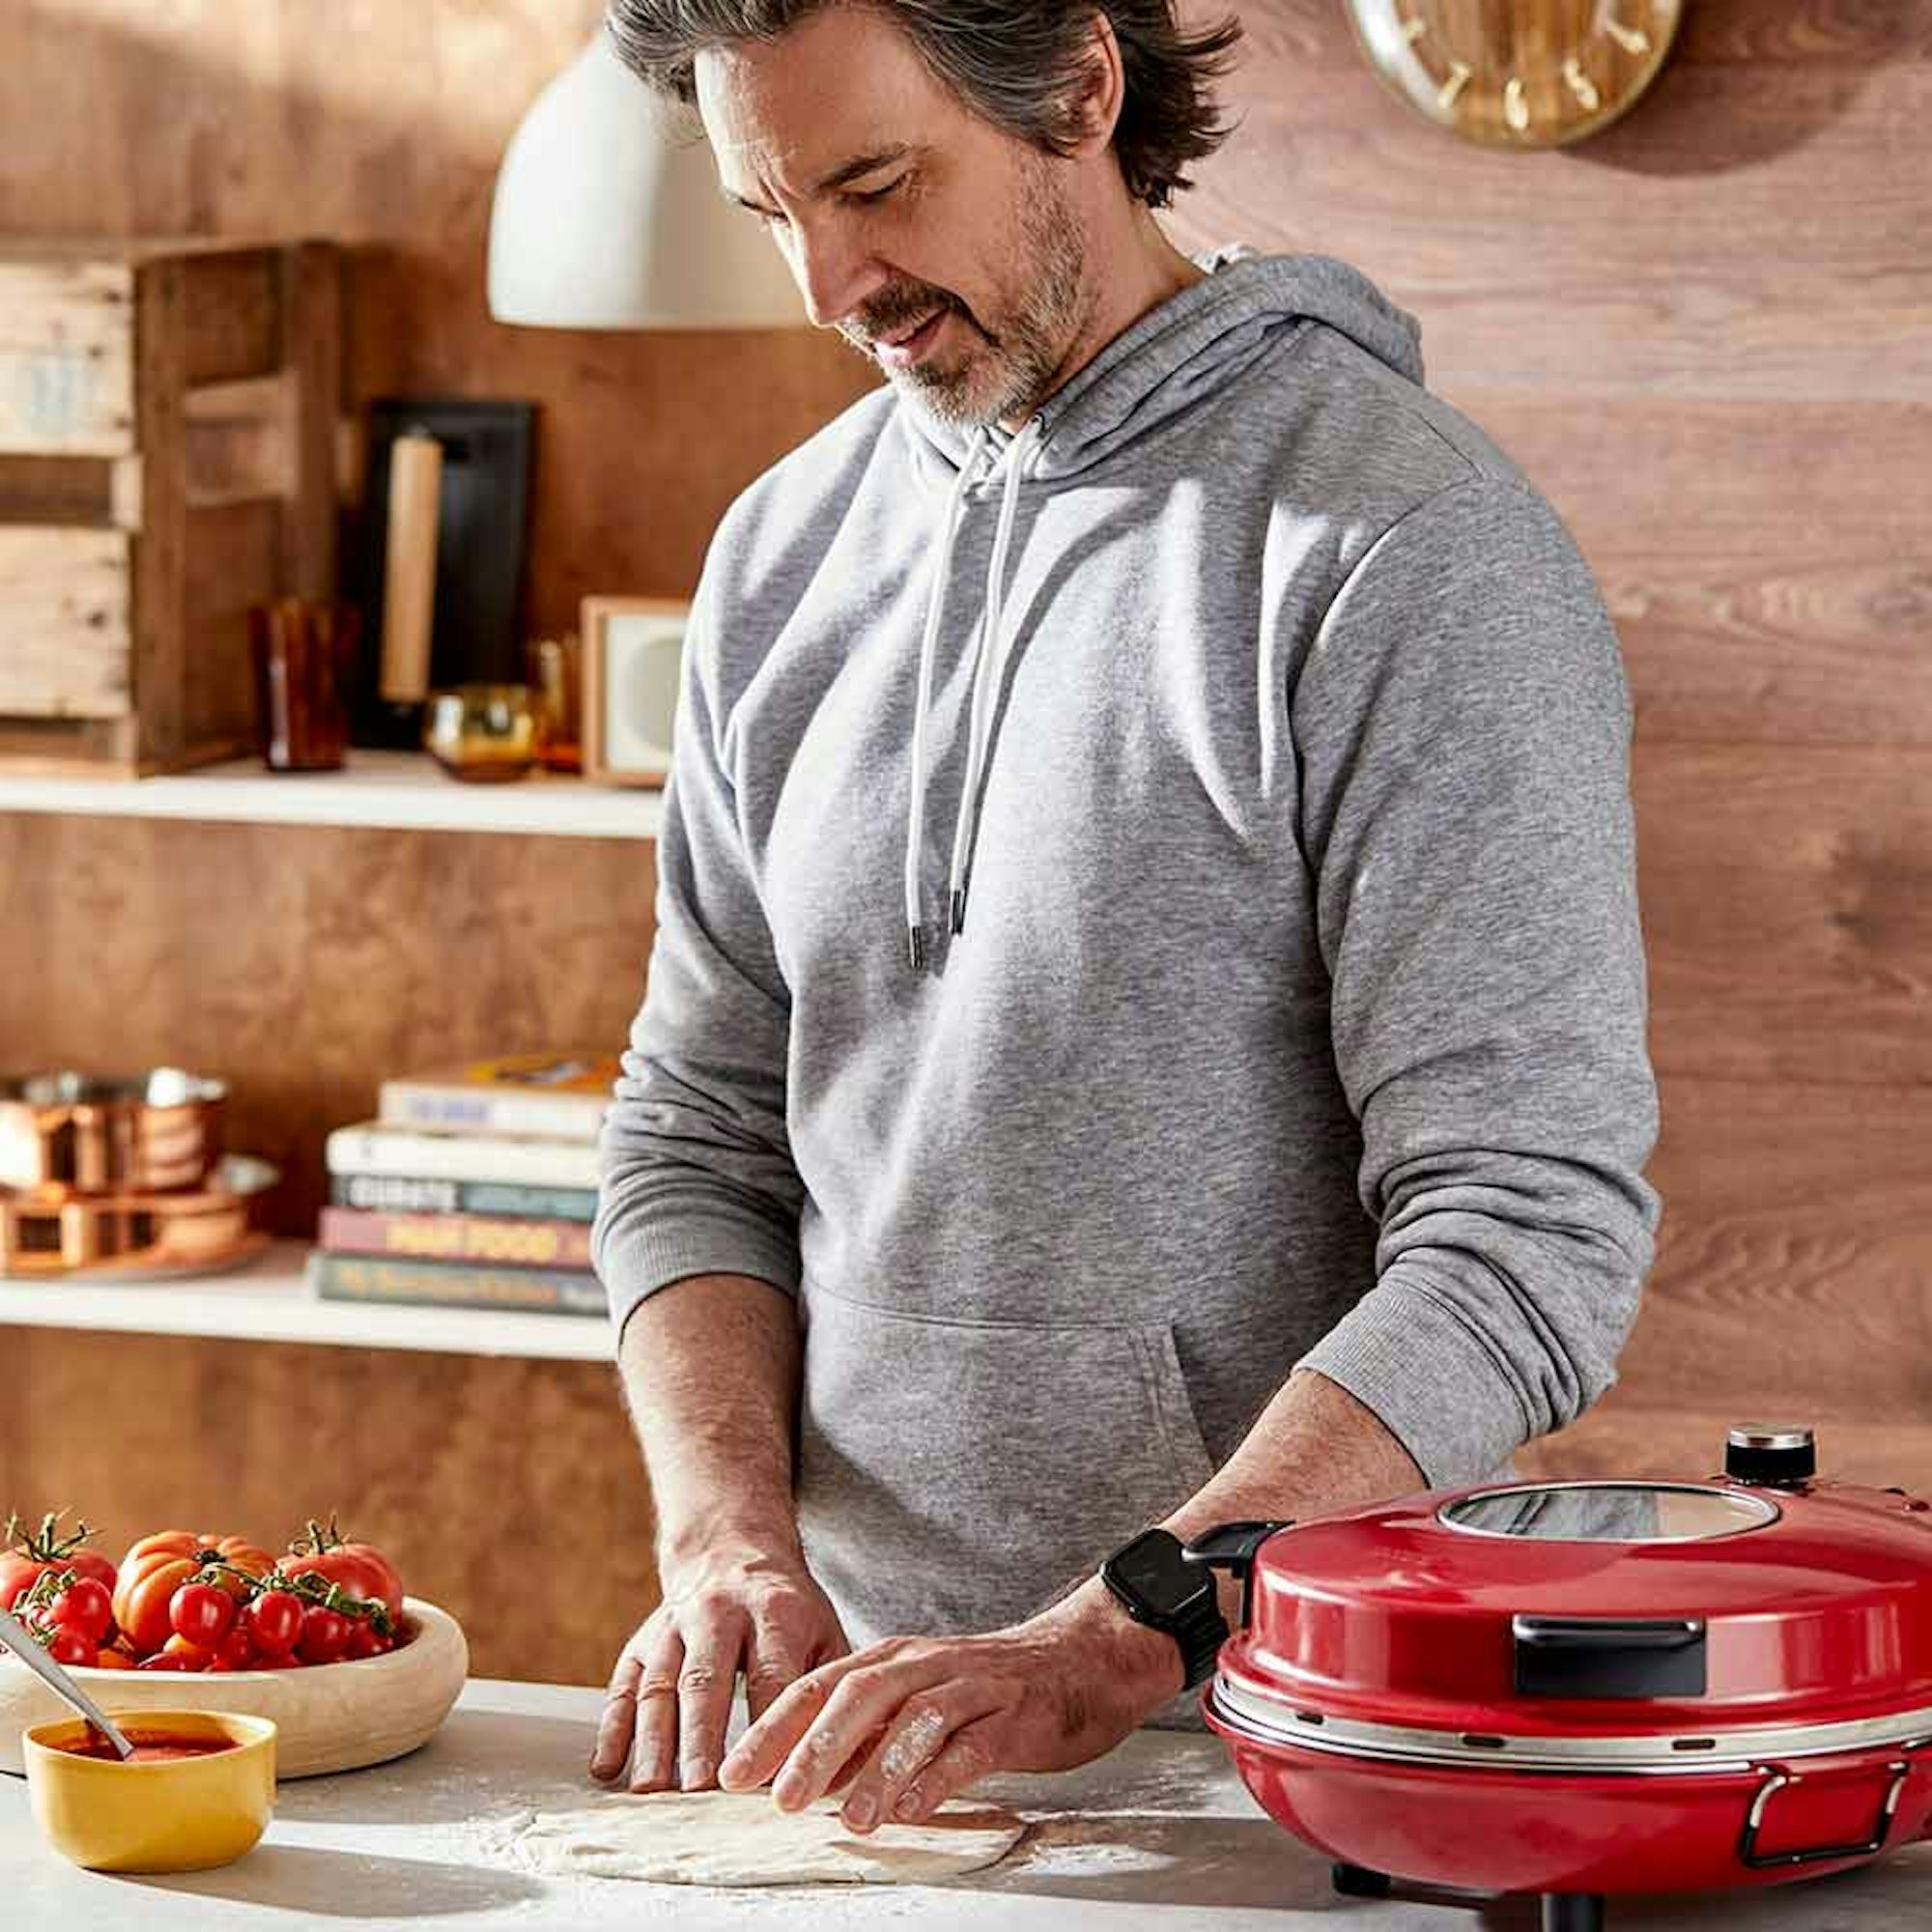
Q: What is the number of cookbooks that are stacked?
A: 5